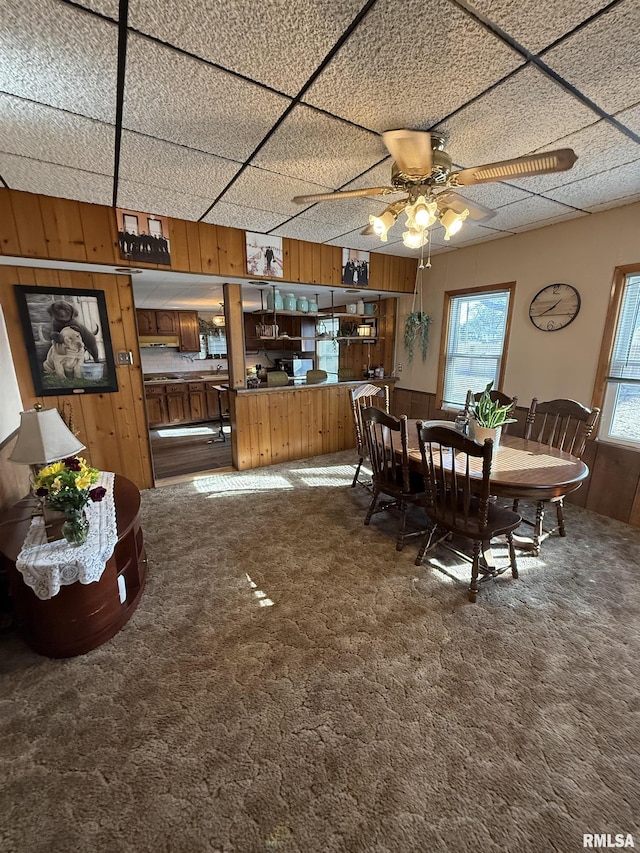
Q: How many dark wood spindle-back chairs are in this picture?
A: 5